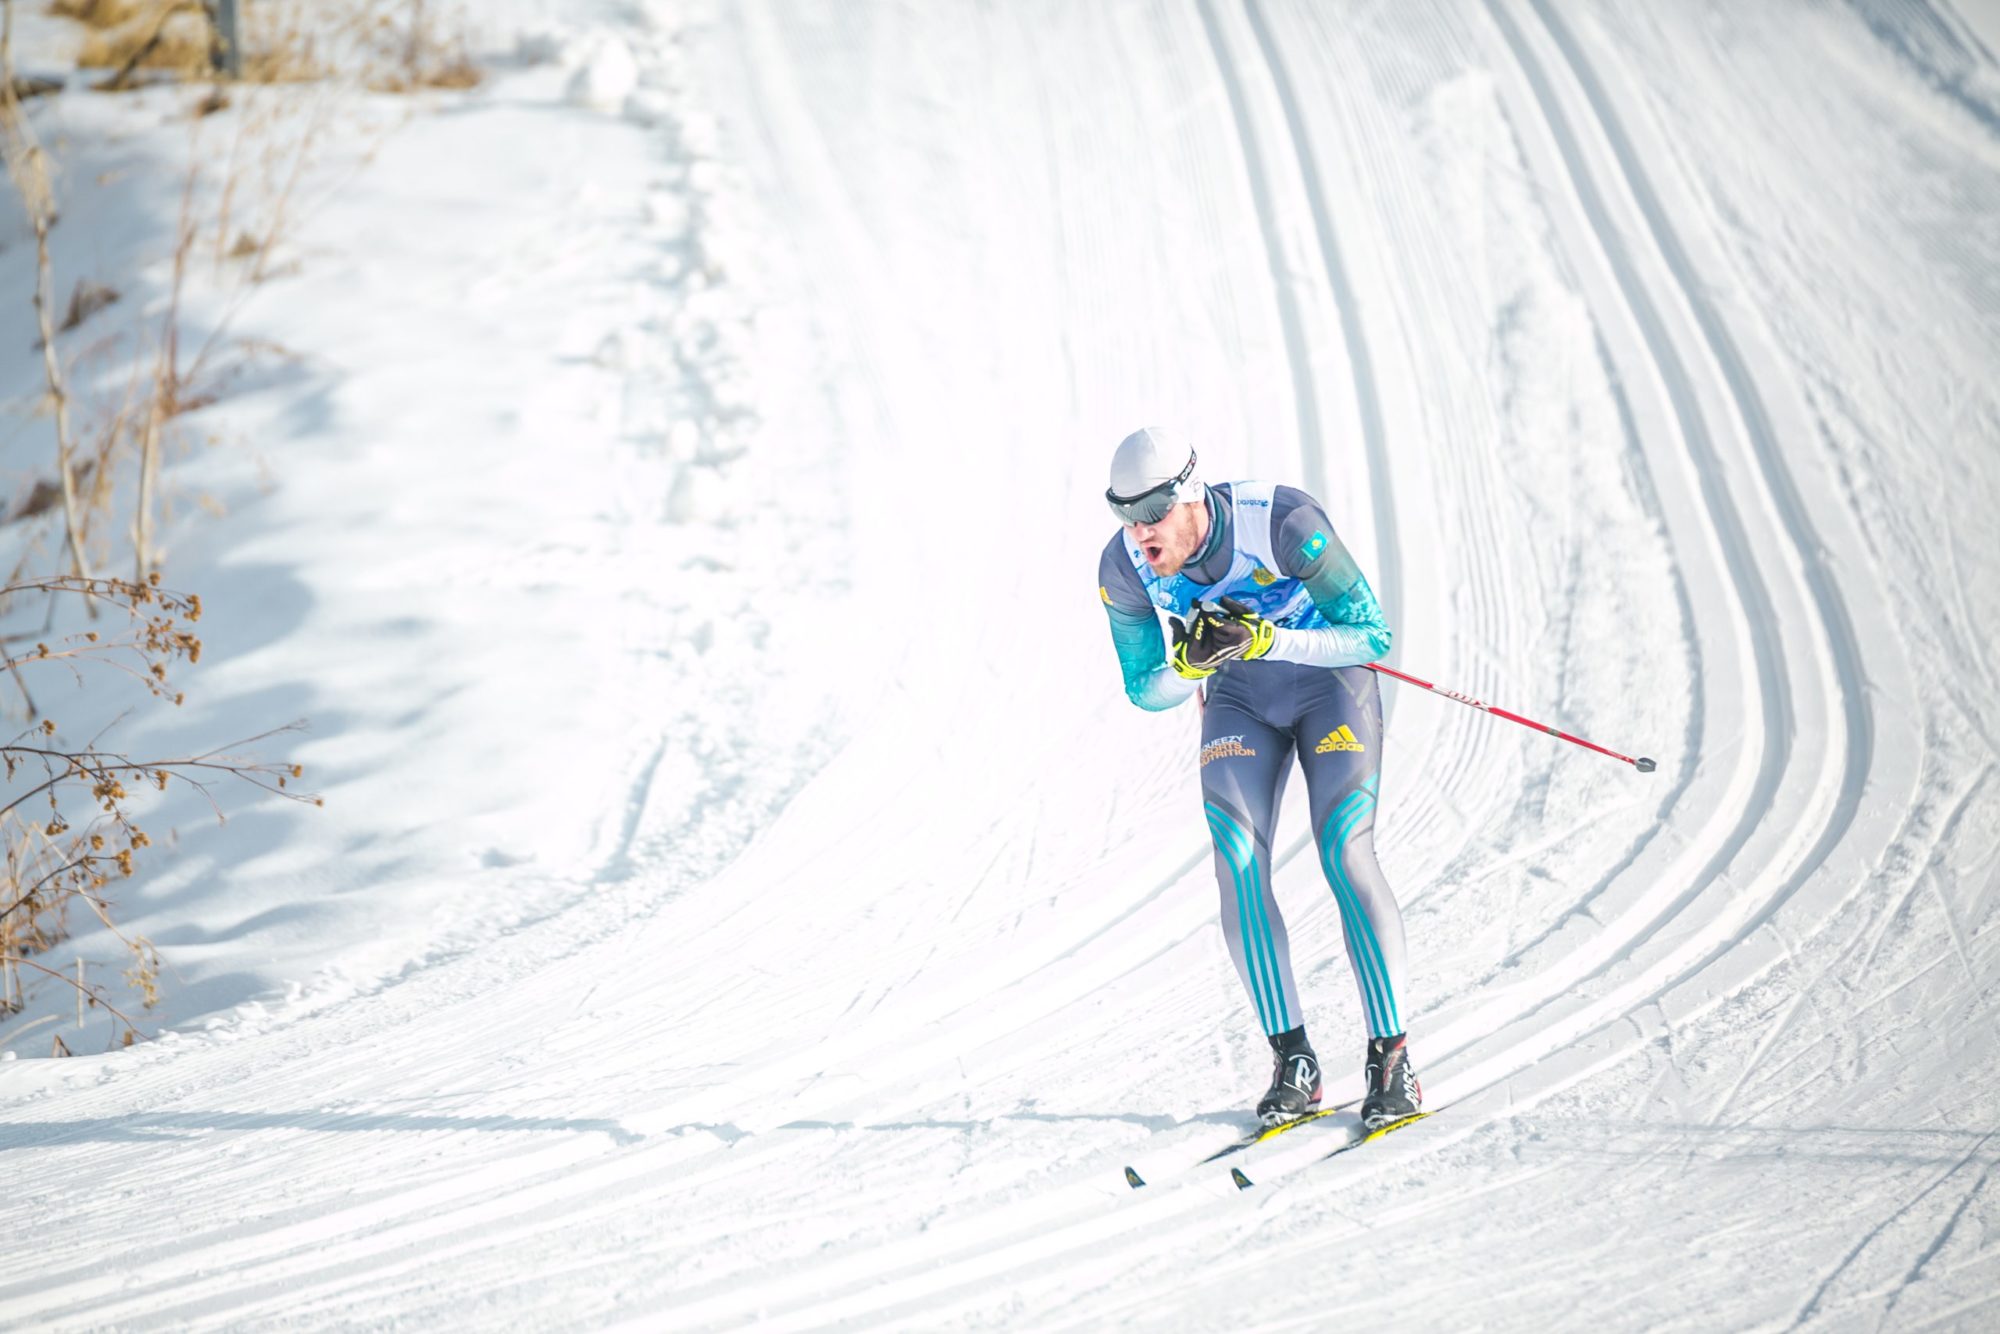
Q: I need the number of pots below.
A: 0